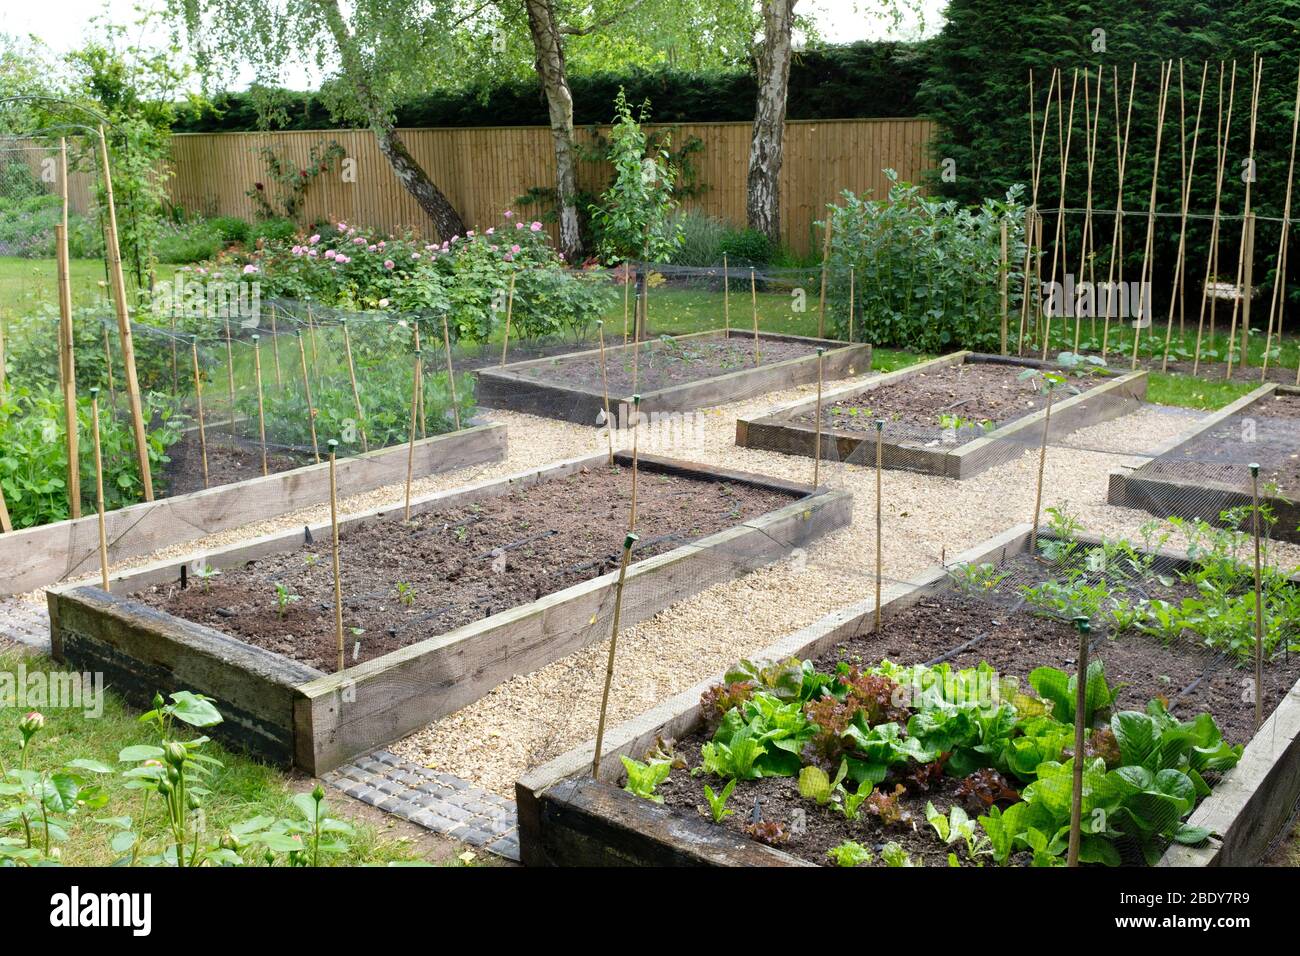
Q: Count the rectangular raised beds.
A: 6